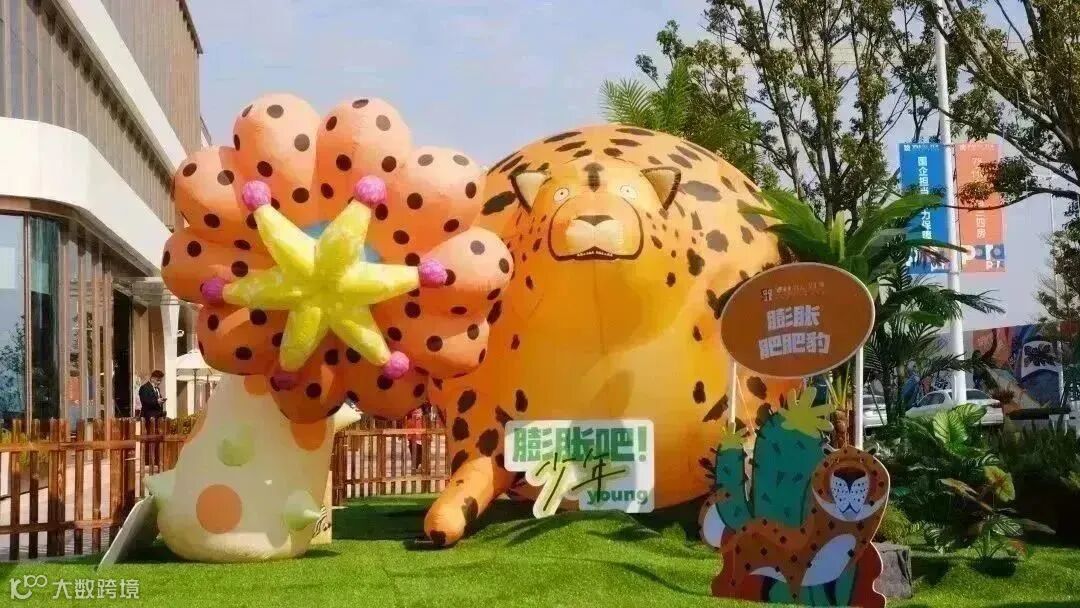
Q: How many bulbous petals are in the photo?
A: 10